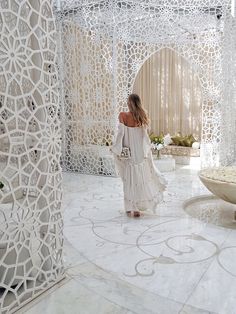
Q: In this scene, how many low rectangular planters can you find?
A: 1